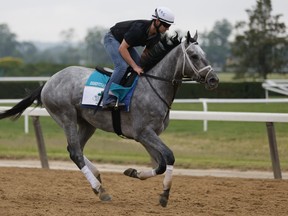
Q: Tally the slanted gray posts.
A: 2